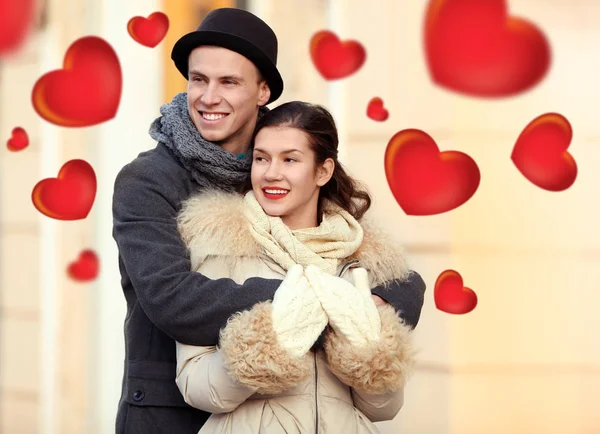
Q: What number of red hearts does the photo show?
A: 12